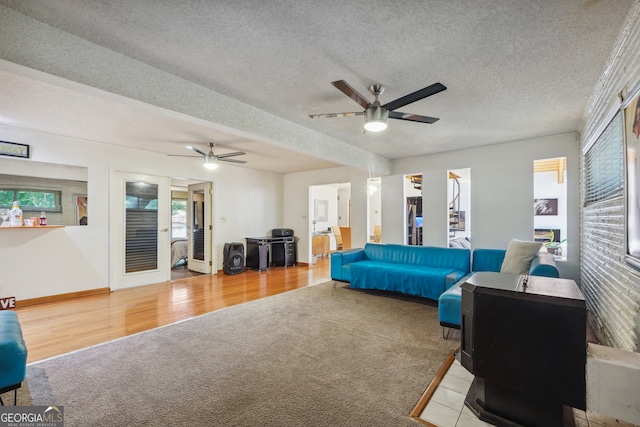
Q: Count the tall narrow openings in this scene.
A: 4